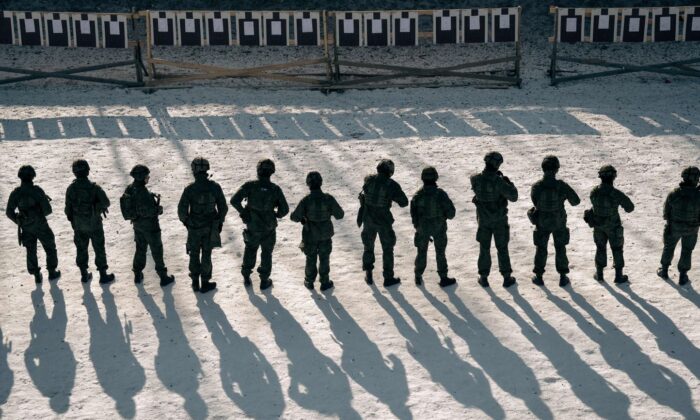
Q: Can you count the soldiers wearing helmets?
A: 12